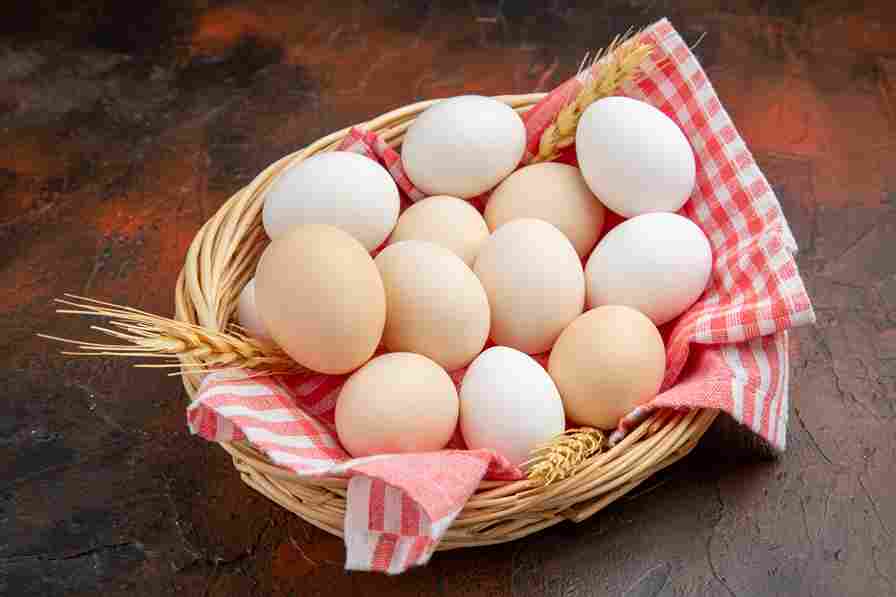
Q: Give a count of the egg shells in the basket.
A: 13